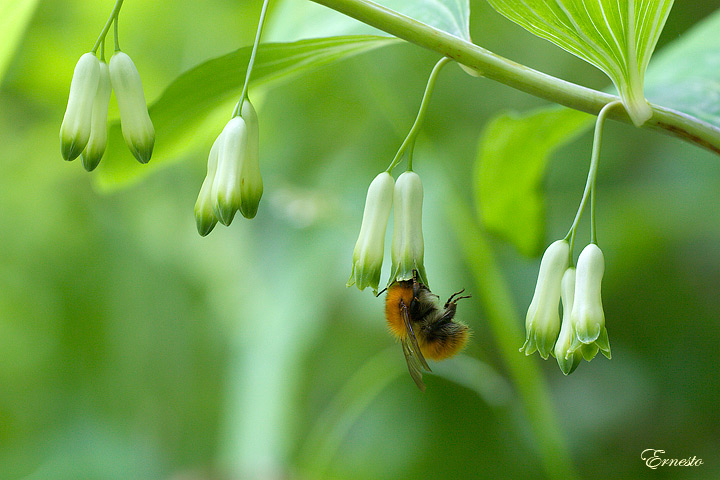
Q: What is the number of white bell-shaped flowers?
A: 11